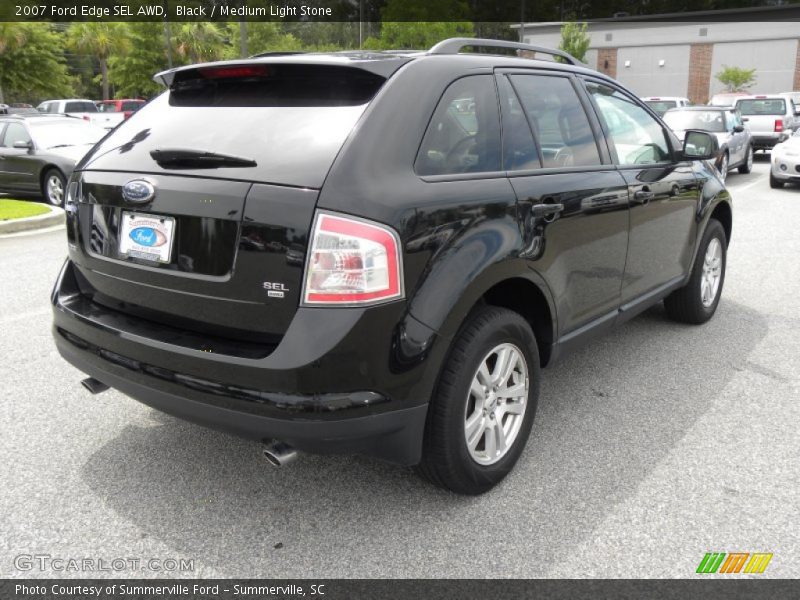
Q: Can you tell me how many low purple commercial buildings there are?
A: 0